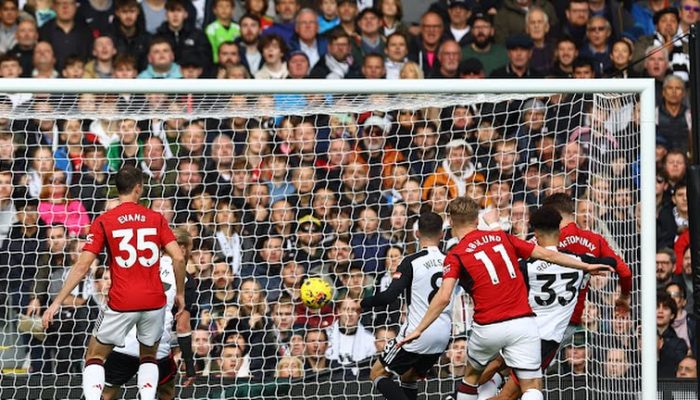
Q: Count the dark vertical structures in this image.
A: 1